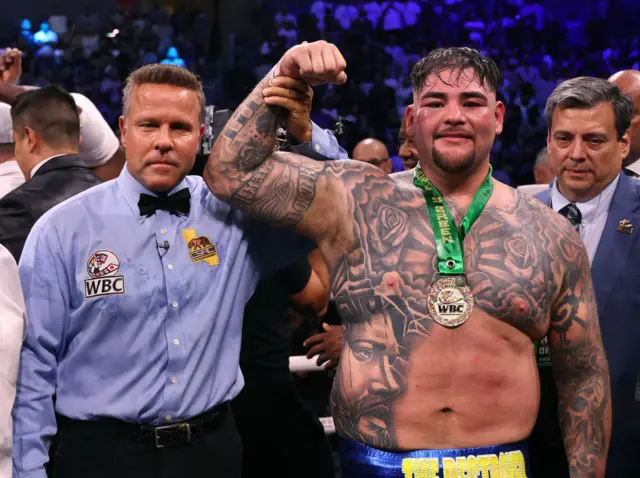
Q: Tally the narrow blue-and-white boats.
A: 0